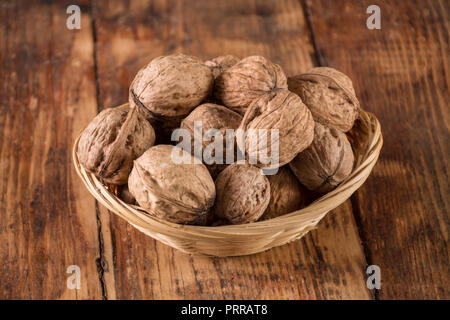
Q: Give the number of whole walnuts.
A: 11